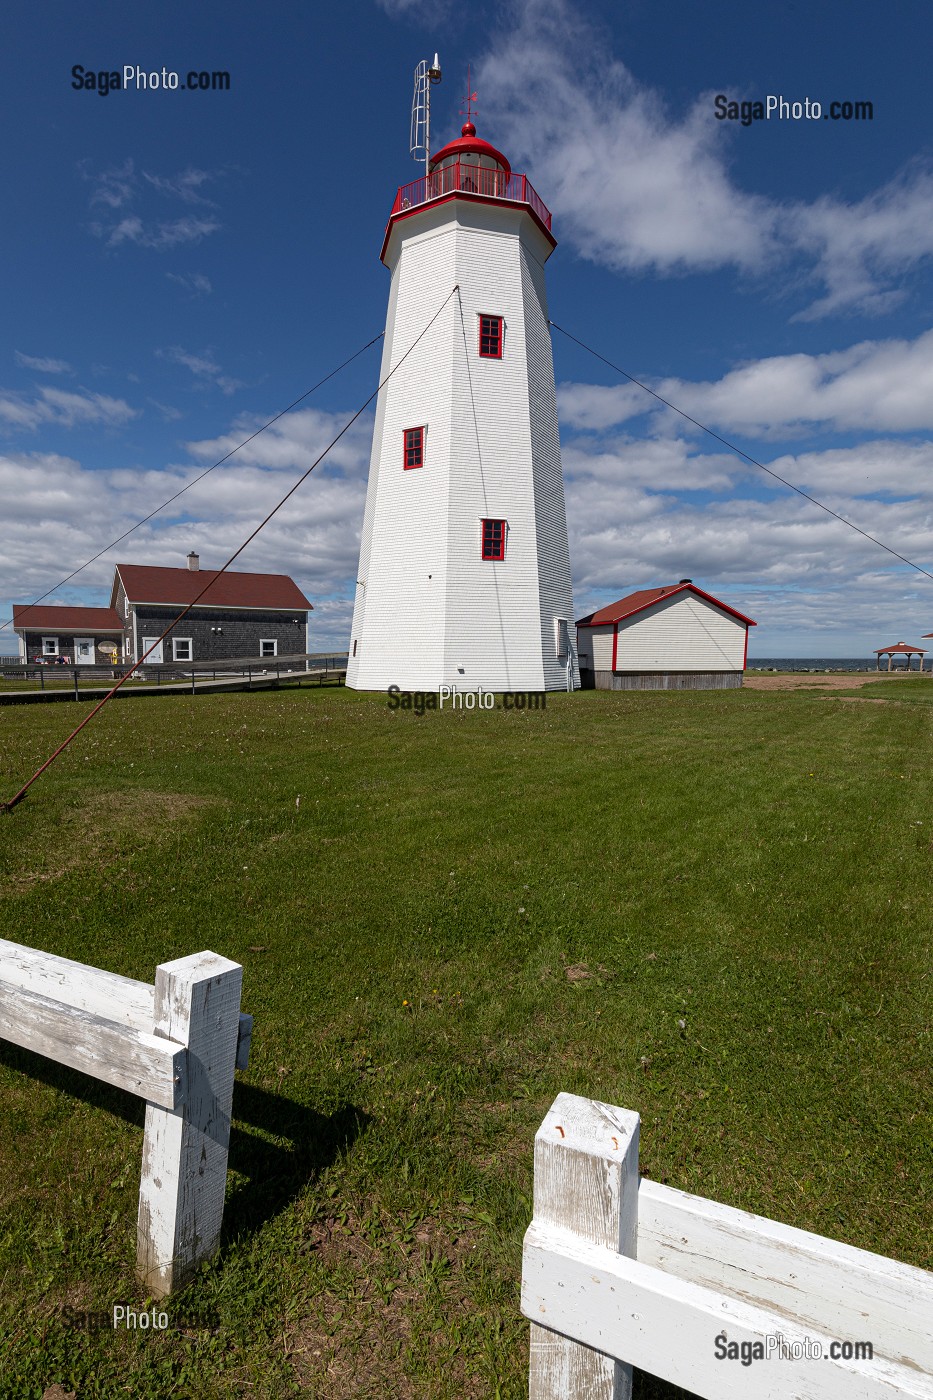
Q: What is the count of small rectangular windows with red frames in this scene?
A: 3